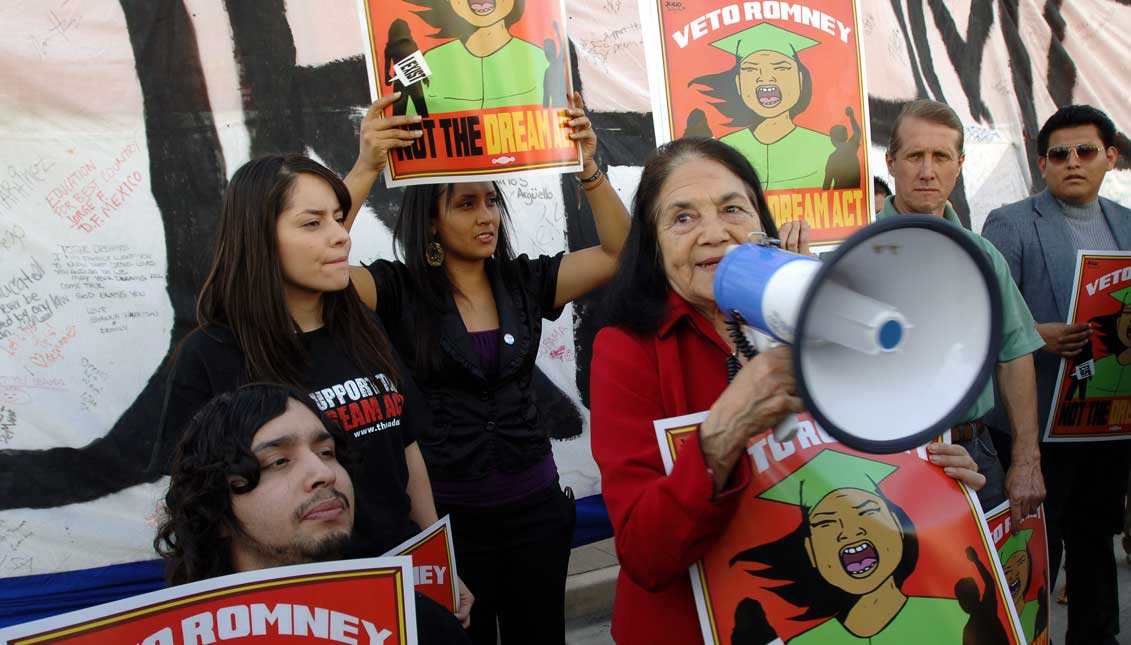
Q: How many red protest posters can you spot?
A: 7